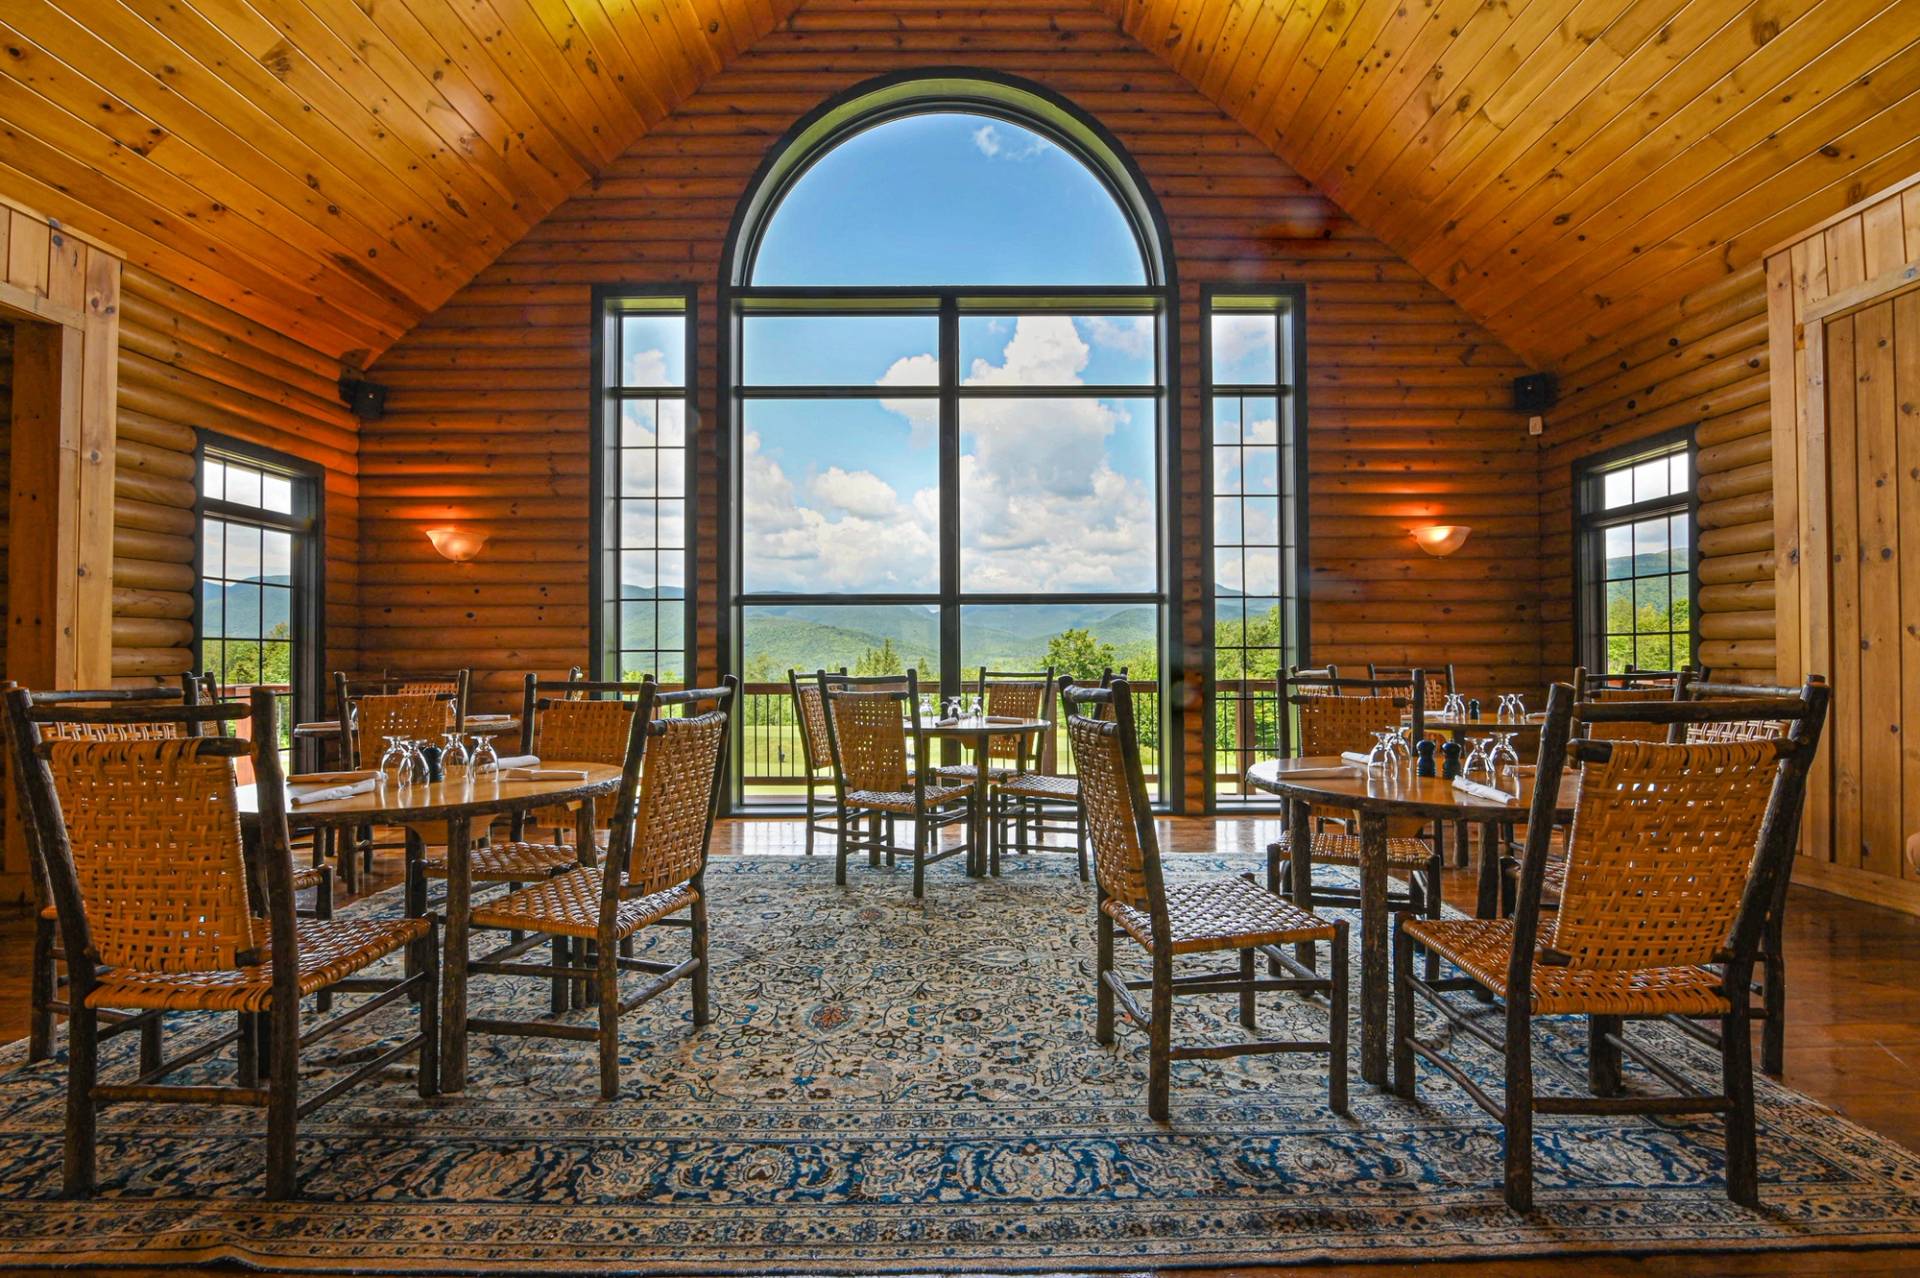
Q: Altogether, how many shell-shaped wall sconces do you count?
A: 2